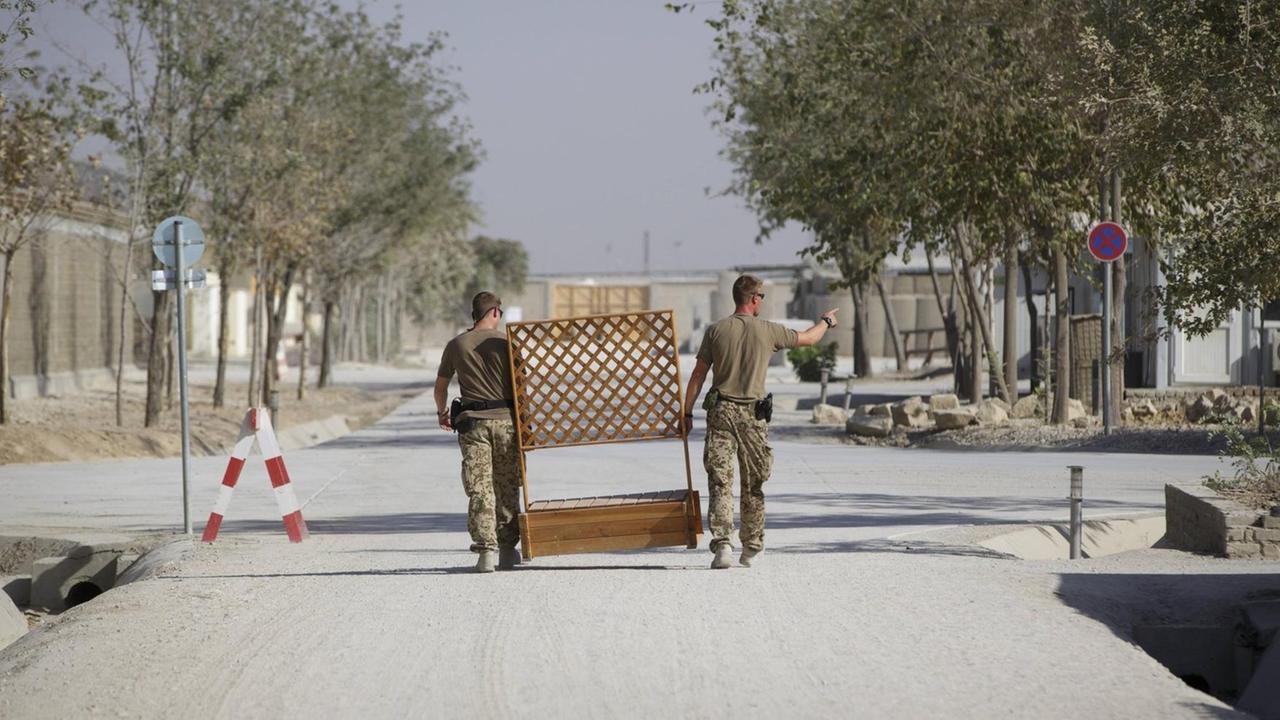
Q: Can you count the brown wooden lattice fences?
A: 1